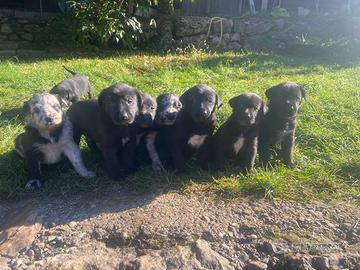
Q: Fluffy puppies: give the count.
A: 8